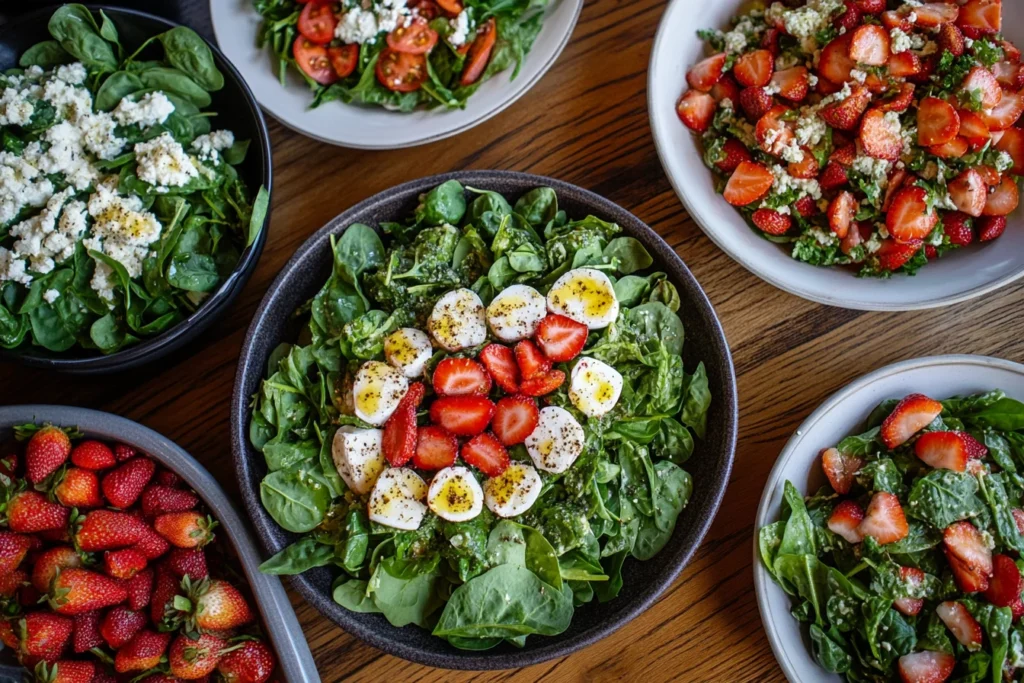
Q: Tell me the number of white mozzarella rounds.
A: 11